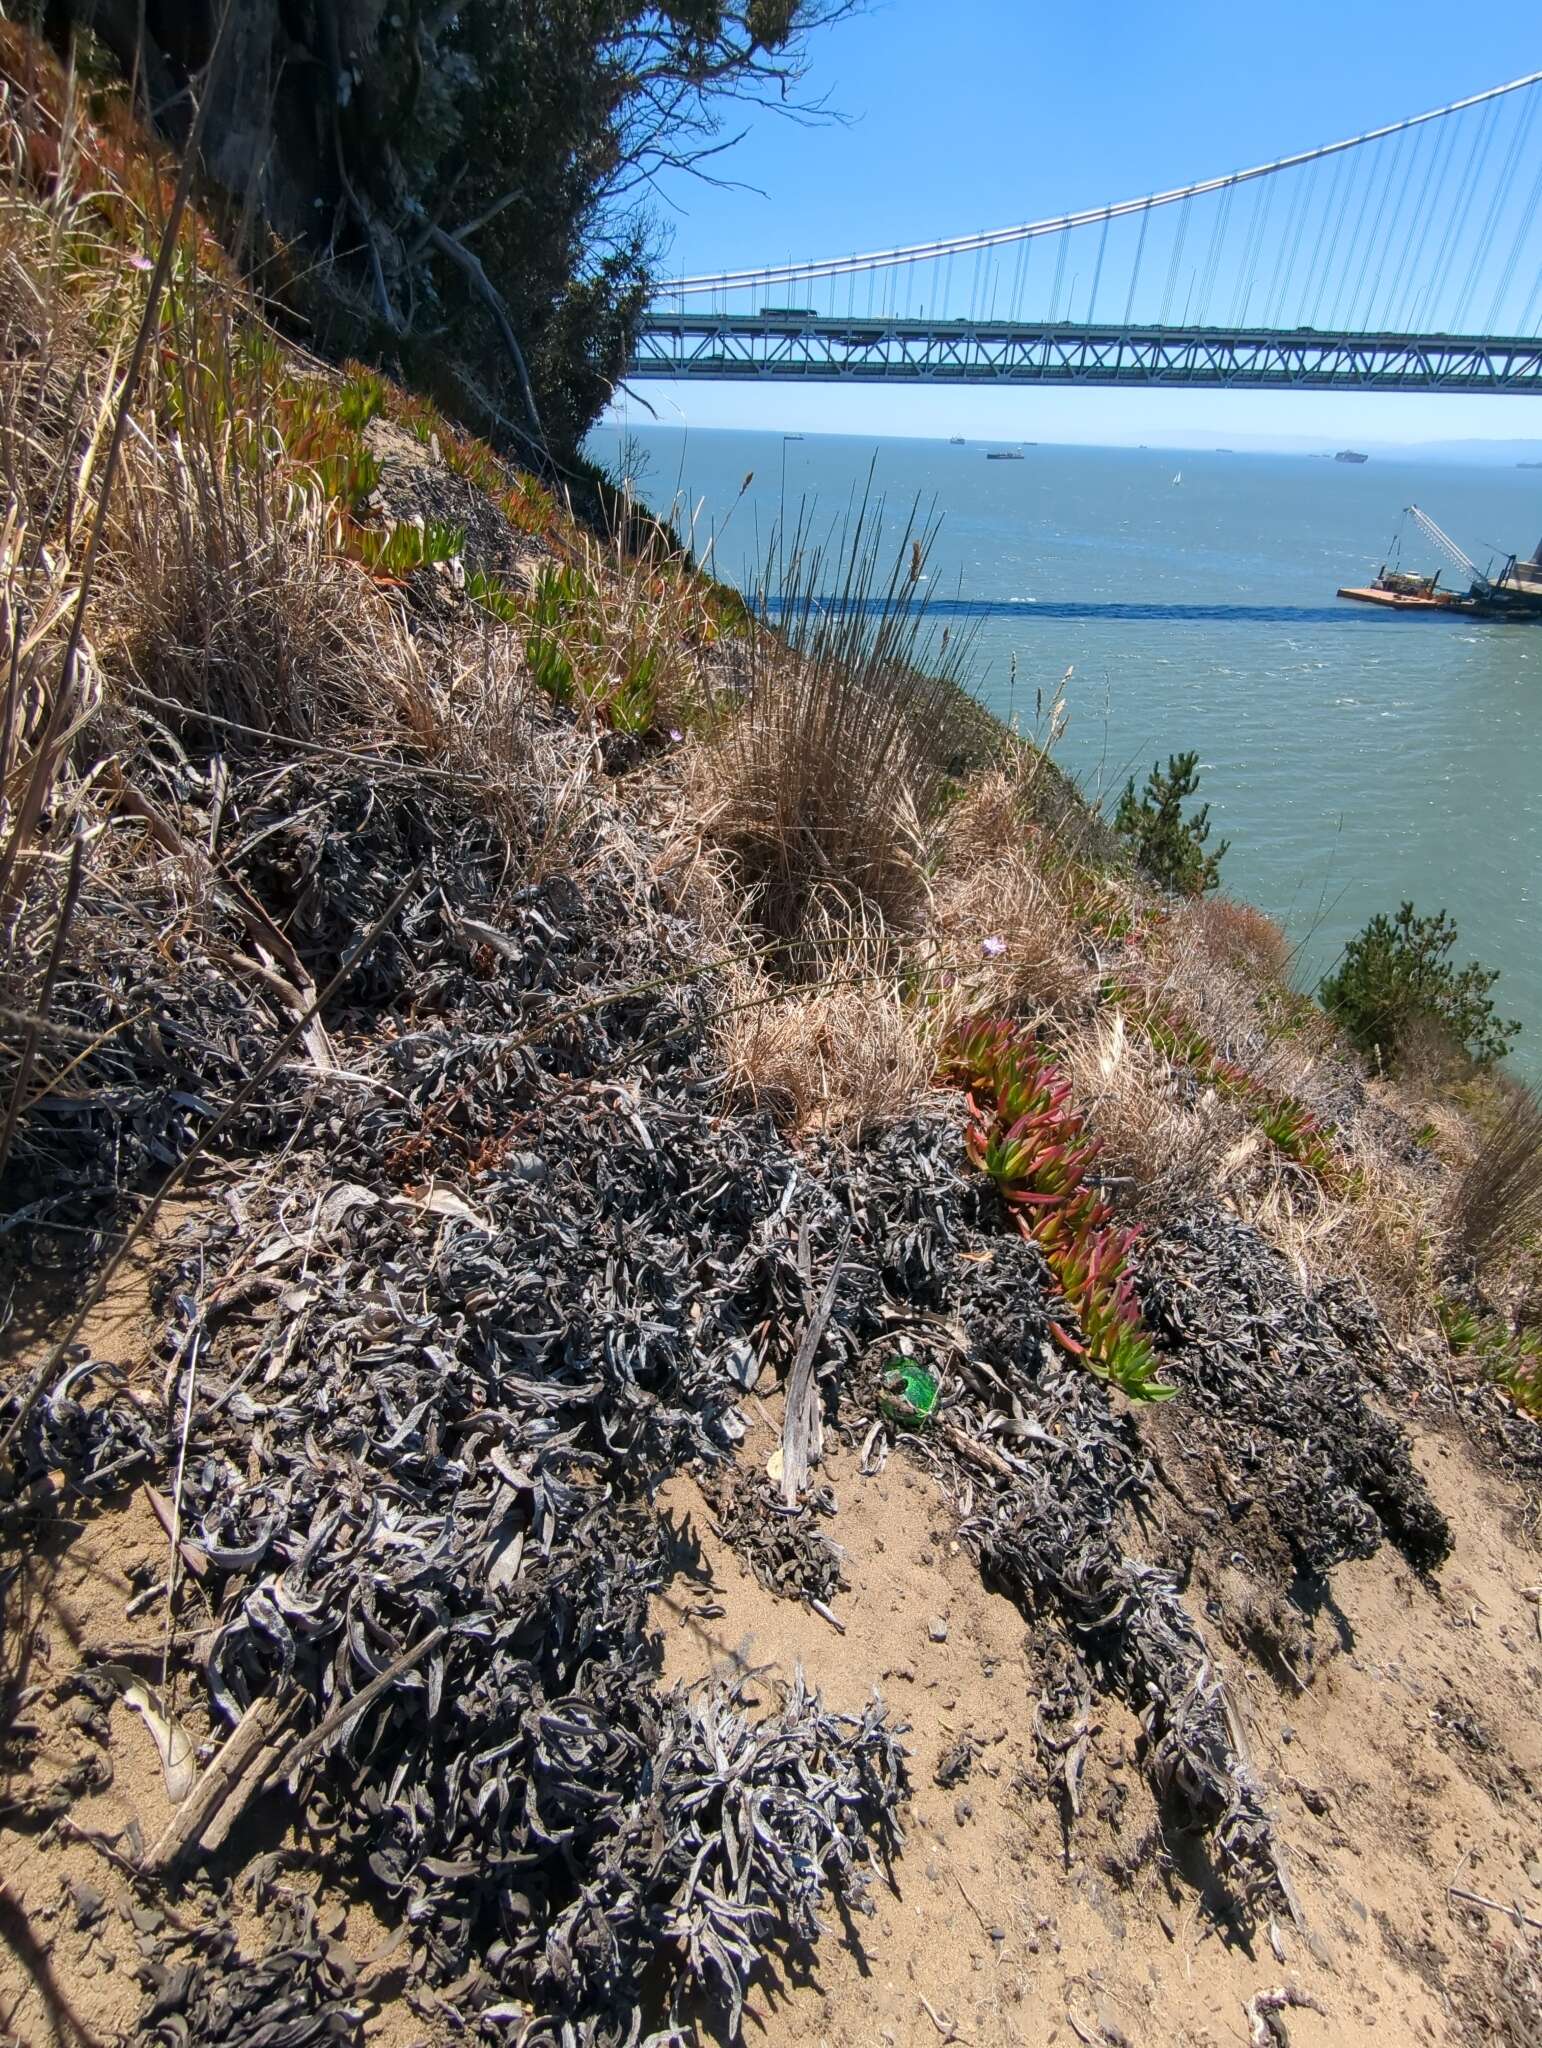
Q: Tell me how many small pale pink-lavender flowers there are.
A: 3